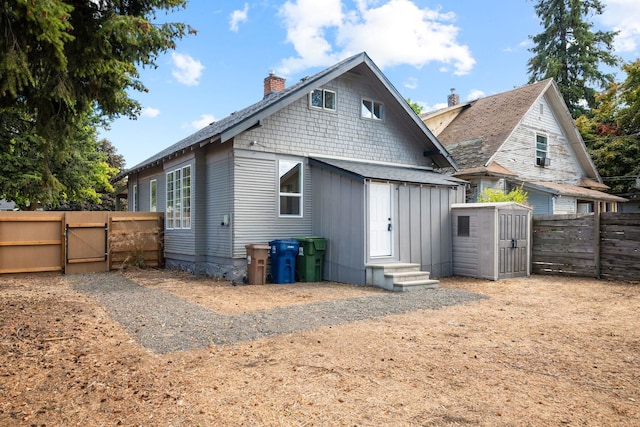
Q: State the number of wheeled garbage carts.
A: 3